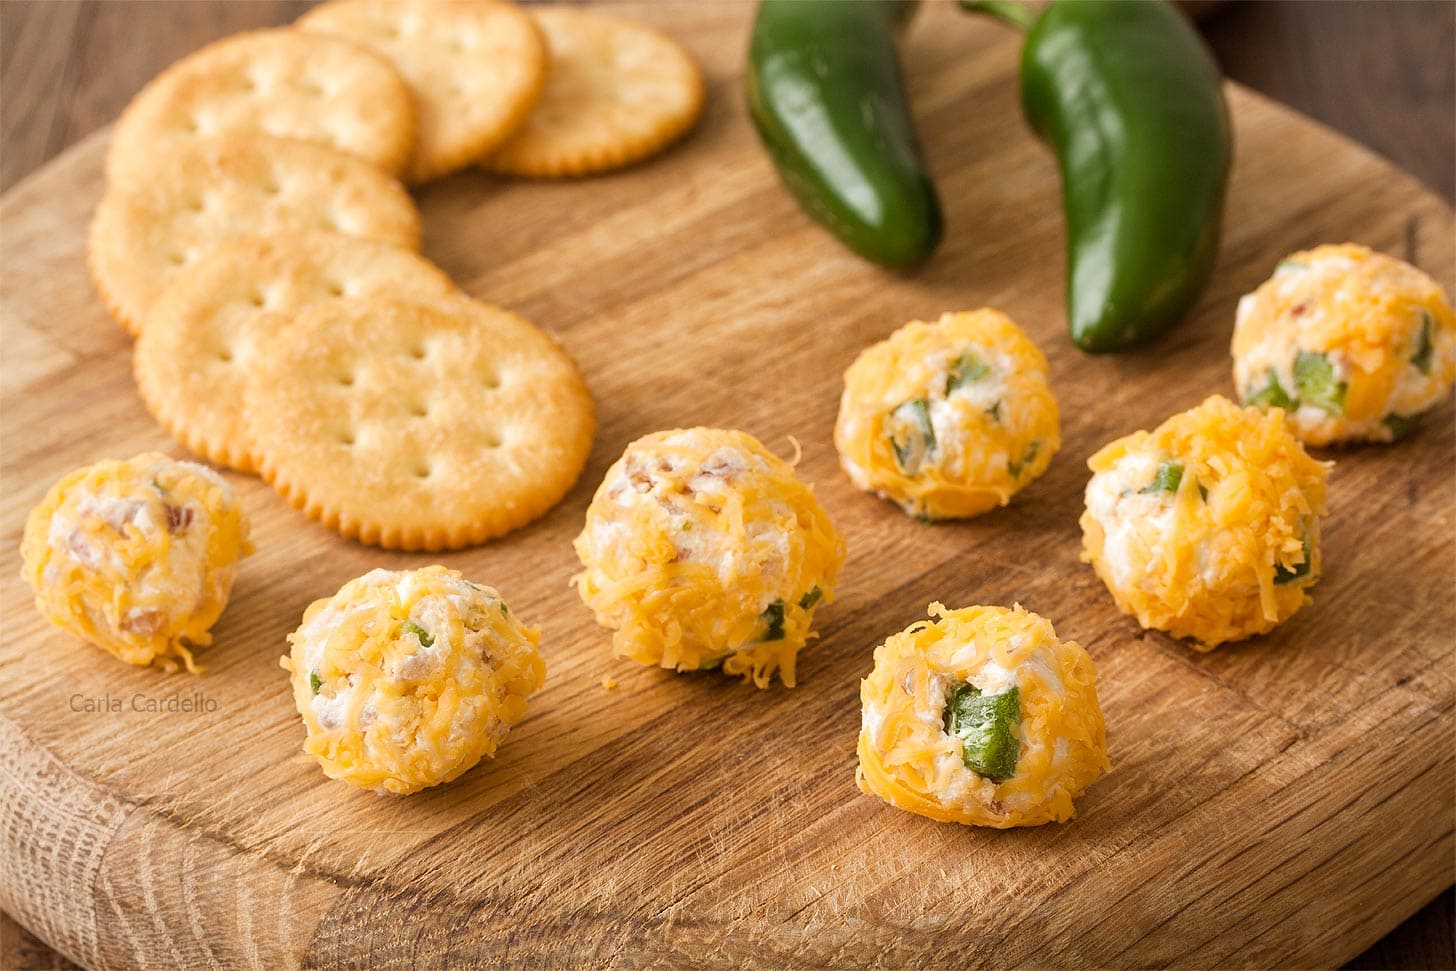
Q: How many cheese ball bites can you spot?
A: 7